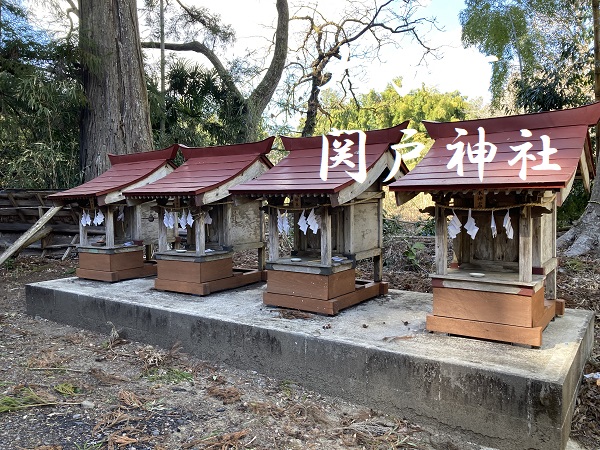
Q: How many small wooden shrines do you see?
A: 4